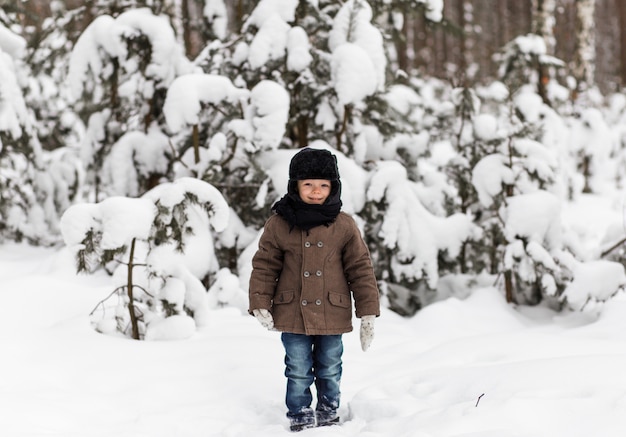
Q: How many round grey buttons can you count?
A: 6